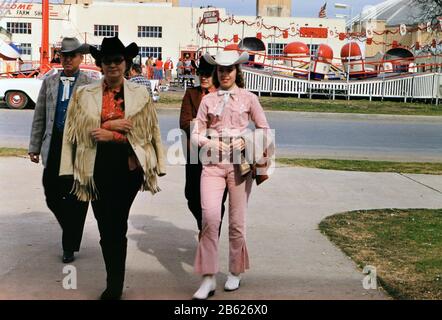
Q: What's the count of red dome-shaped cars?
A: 4